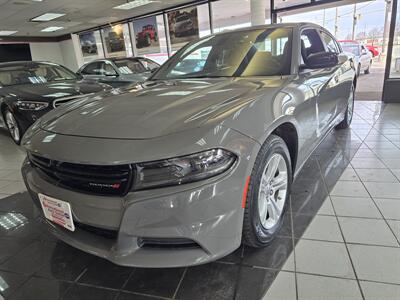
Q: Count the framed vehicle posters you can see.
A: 4